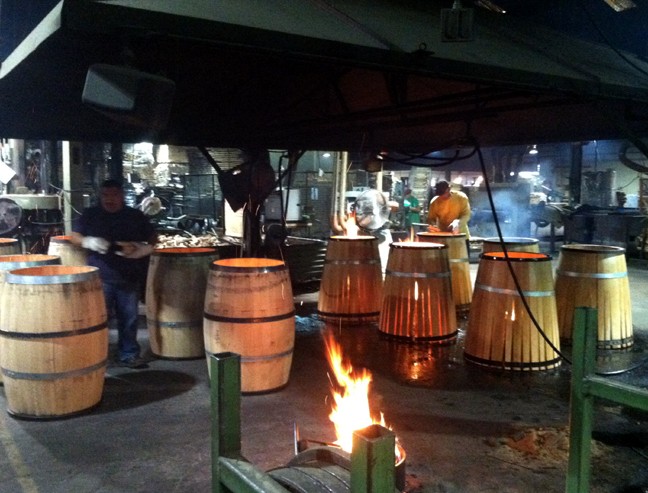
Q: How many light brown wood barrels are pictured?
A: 12